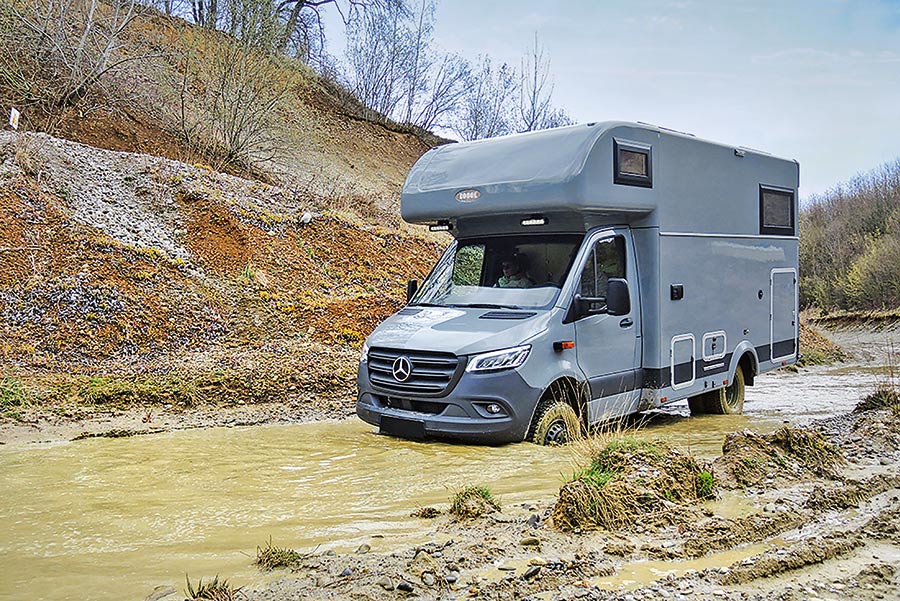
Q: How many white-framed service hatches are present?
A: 3